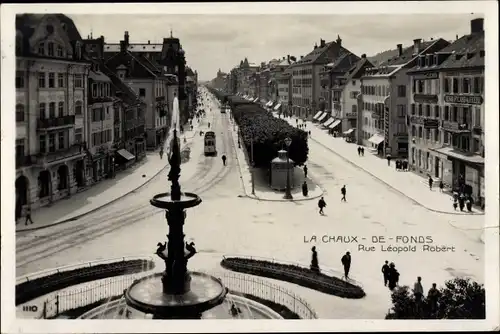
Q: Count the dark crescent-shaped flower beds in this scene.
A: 2